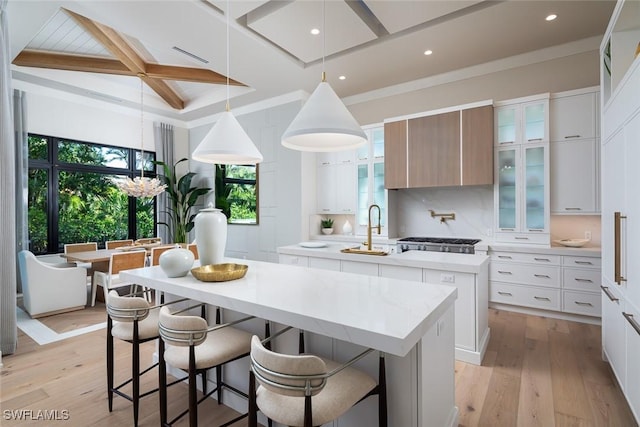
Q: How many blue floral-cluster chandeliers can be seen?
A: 0